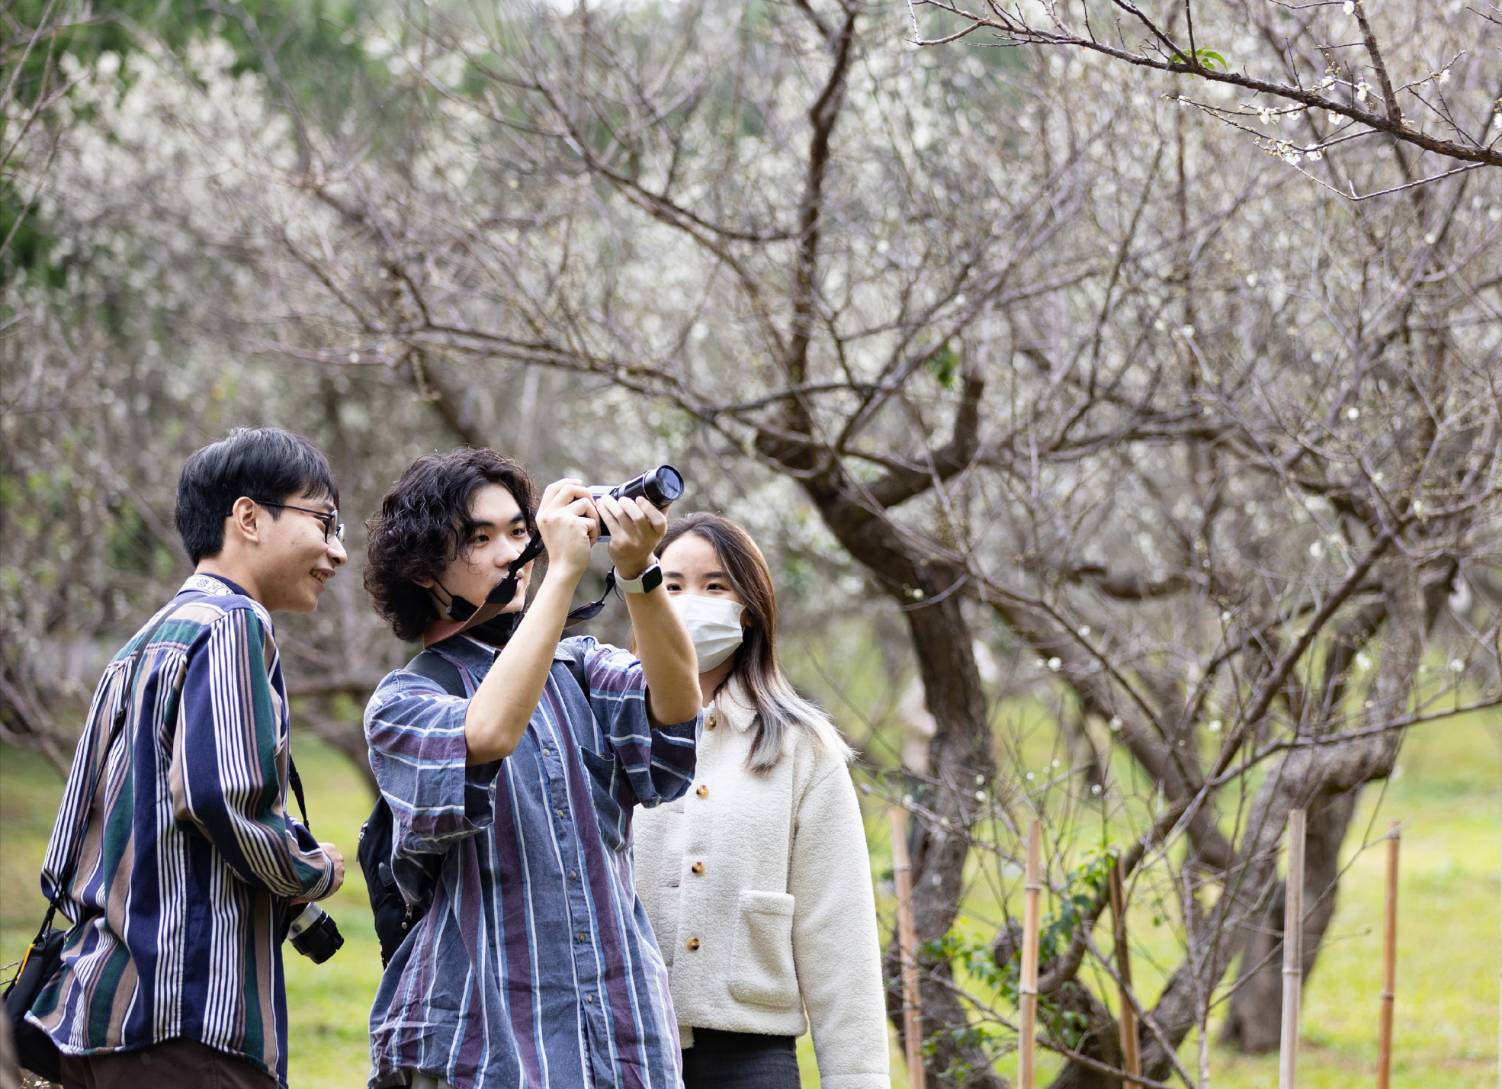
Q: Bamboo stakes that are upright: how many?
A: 5